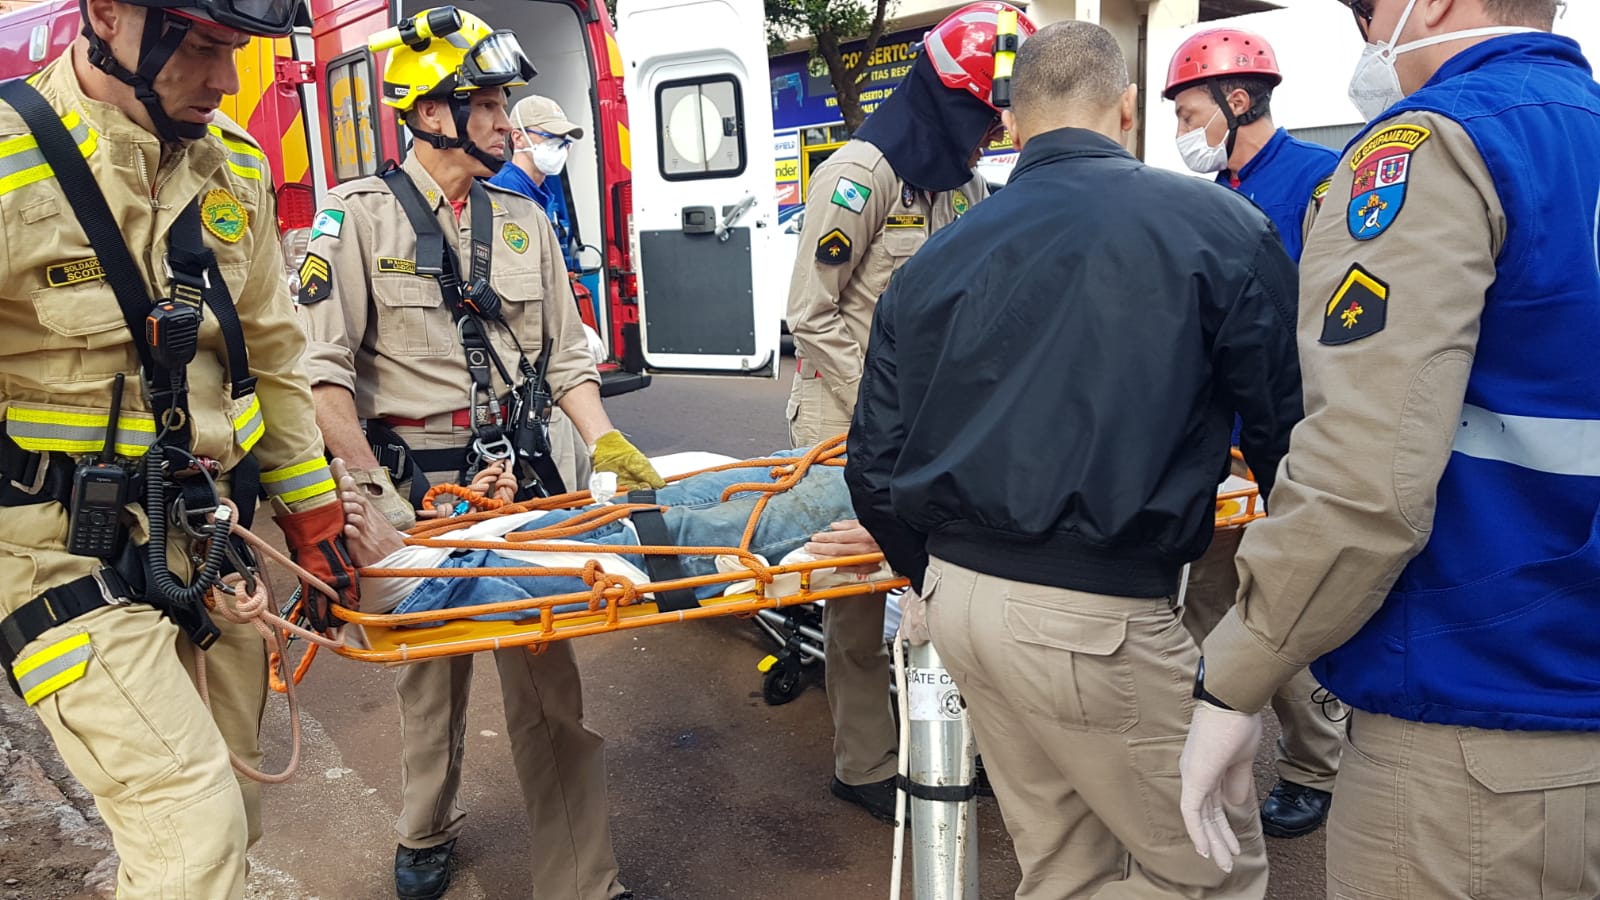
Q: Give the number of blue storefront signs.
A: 1